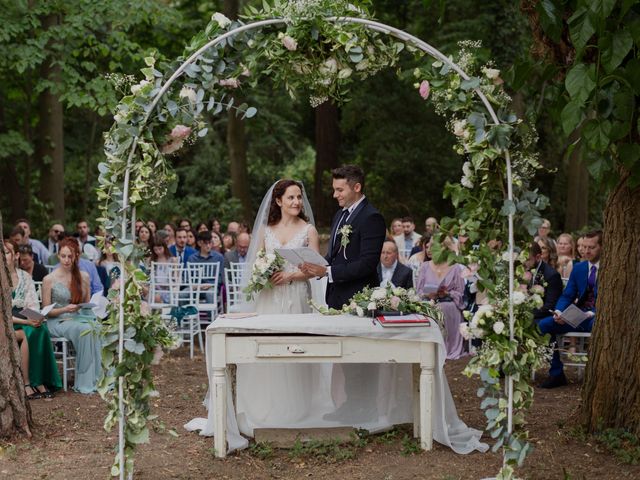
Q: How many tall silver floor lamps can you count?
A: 0